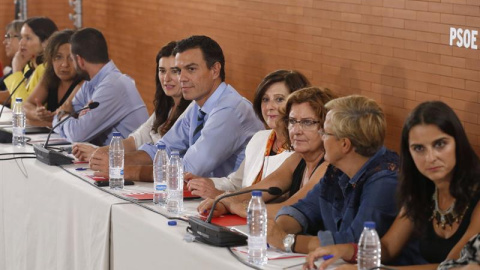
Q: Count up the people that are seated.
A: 10